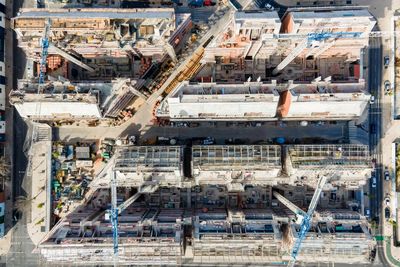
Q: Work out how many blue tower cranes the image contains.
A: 4